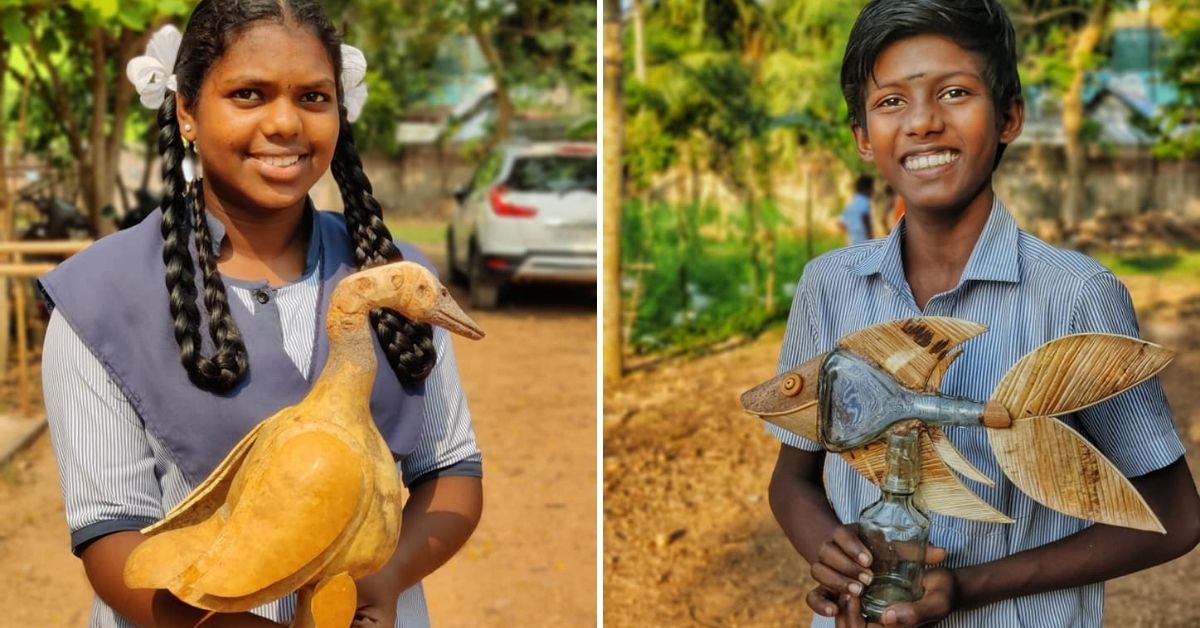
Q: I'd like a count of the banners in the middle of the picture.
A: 0